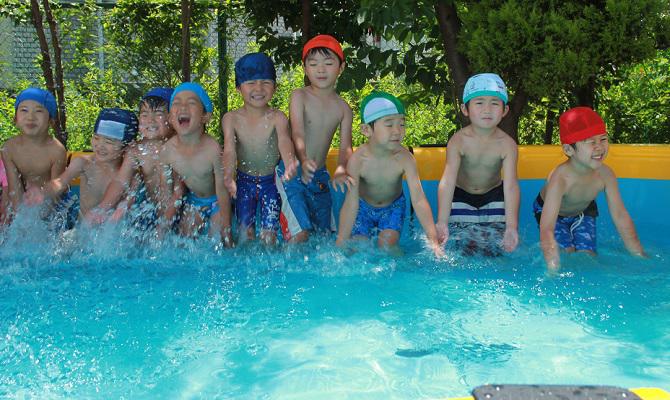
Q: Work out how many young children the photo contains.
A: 9